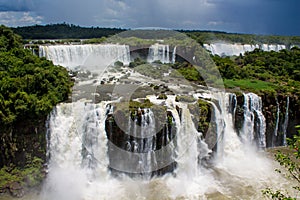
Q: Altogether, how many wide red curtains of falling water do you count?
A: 0